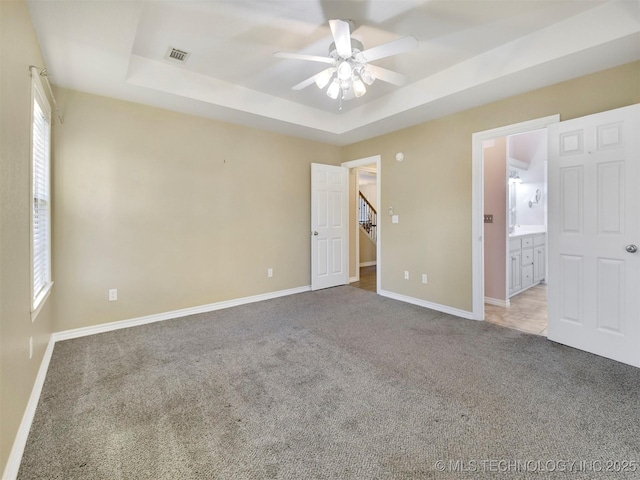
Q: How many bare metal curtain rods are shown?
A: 1